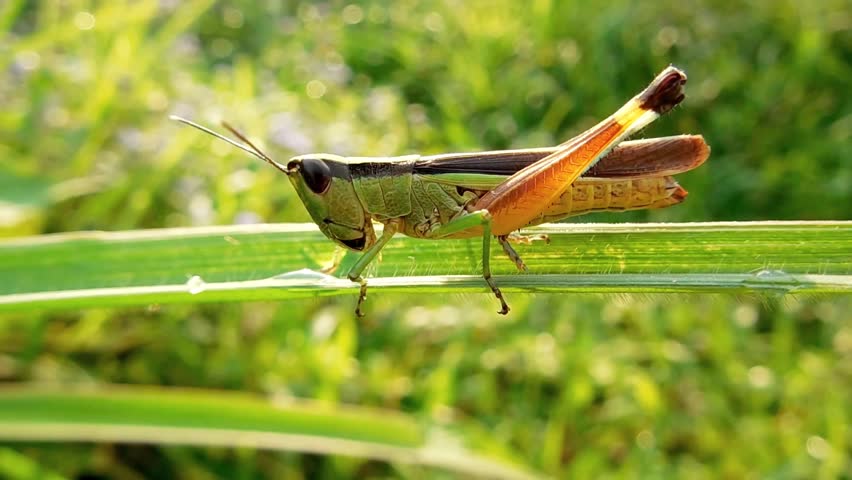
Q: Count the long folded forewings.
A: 1